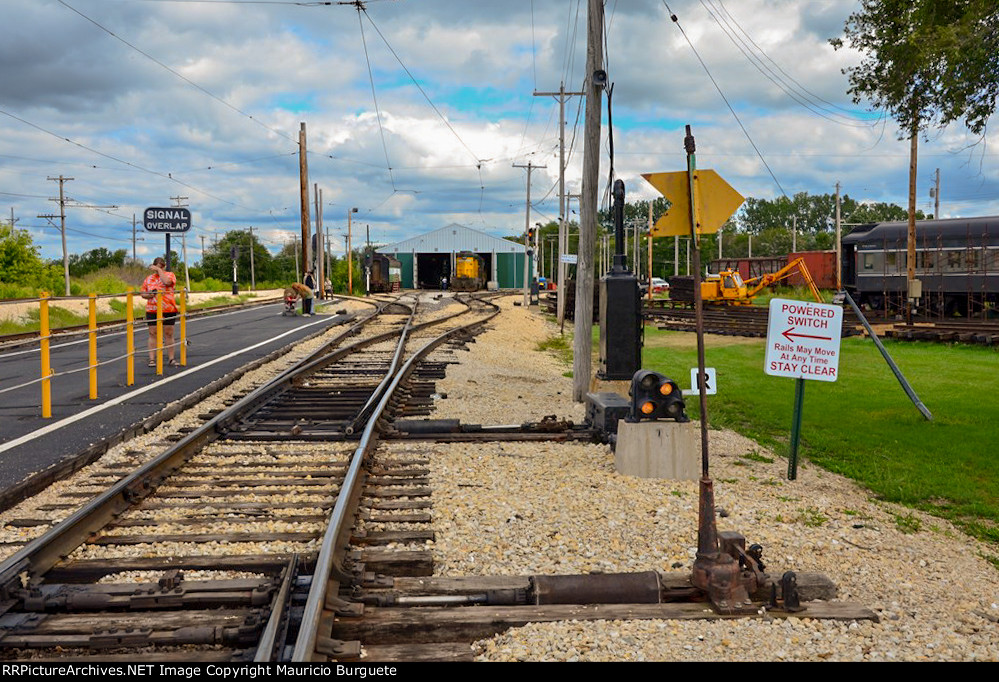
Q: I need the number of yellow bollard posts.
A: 5